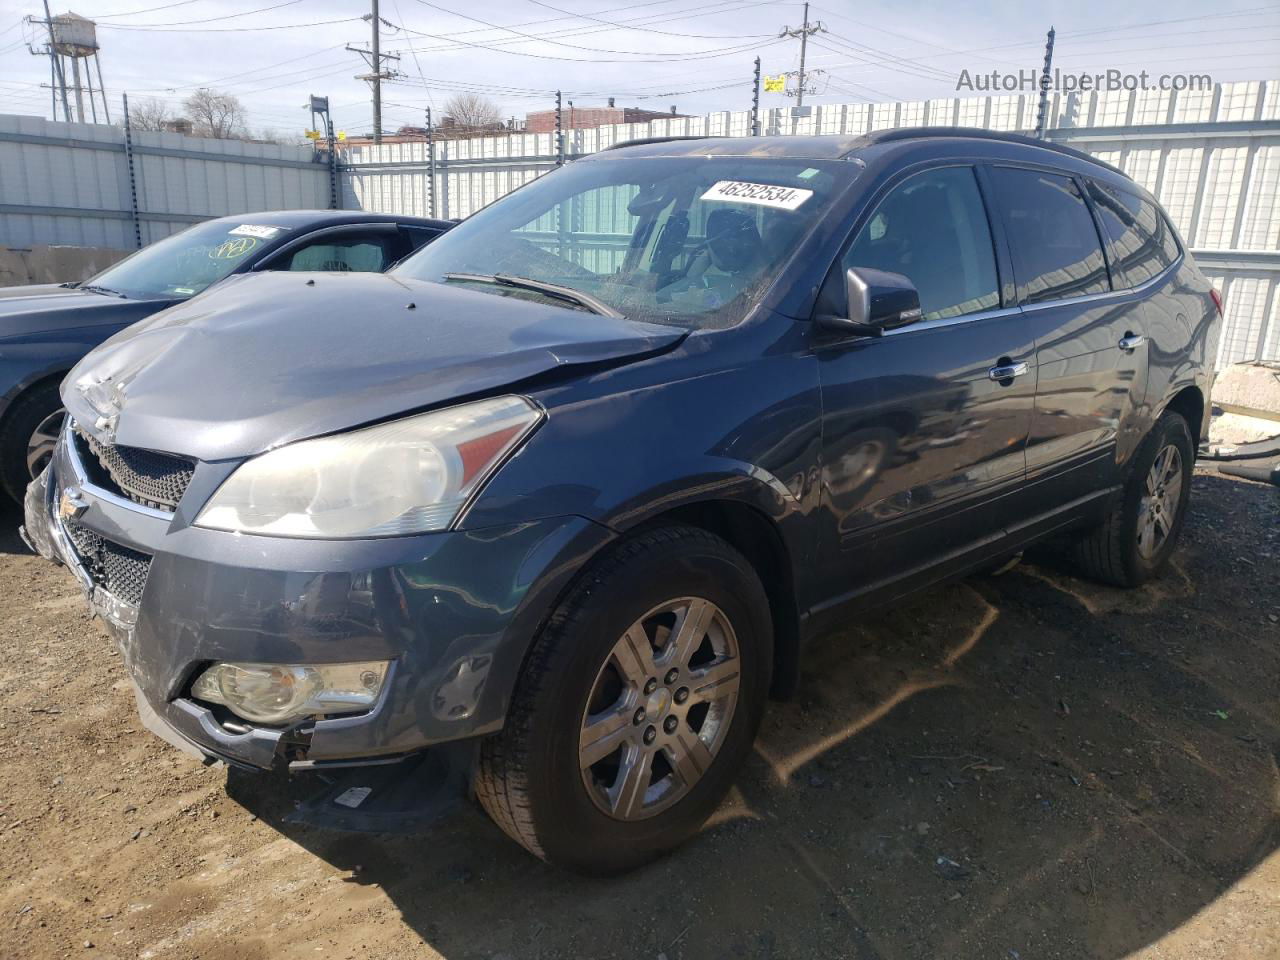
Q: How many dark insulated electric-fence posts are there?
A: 6